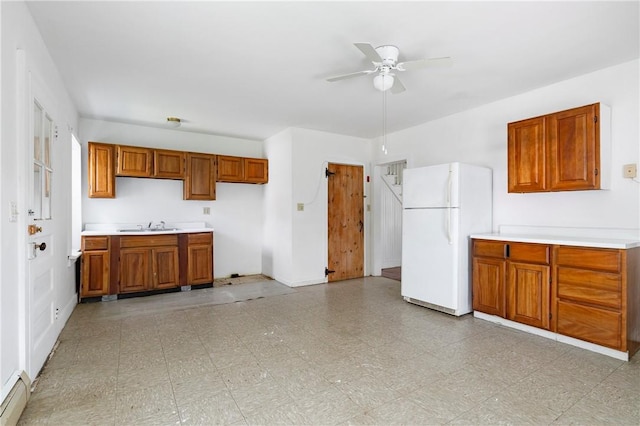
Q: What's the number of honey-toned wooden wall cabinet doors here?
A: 8